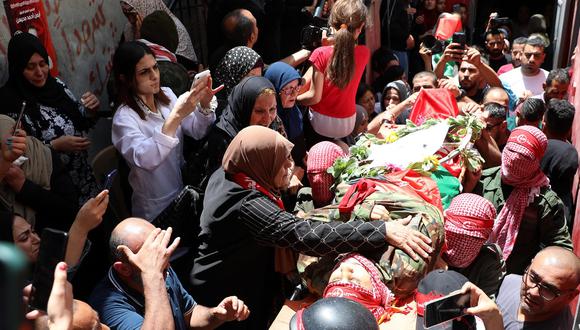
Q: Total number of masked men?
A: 3